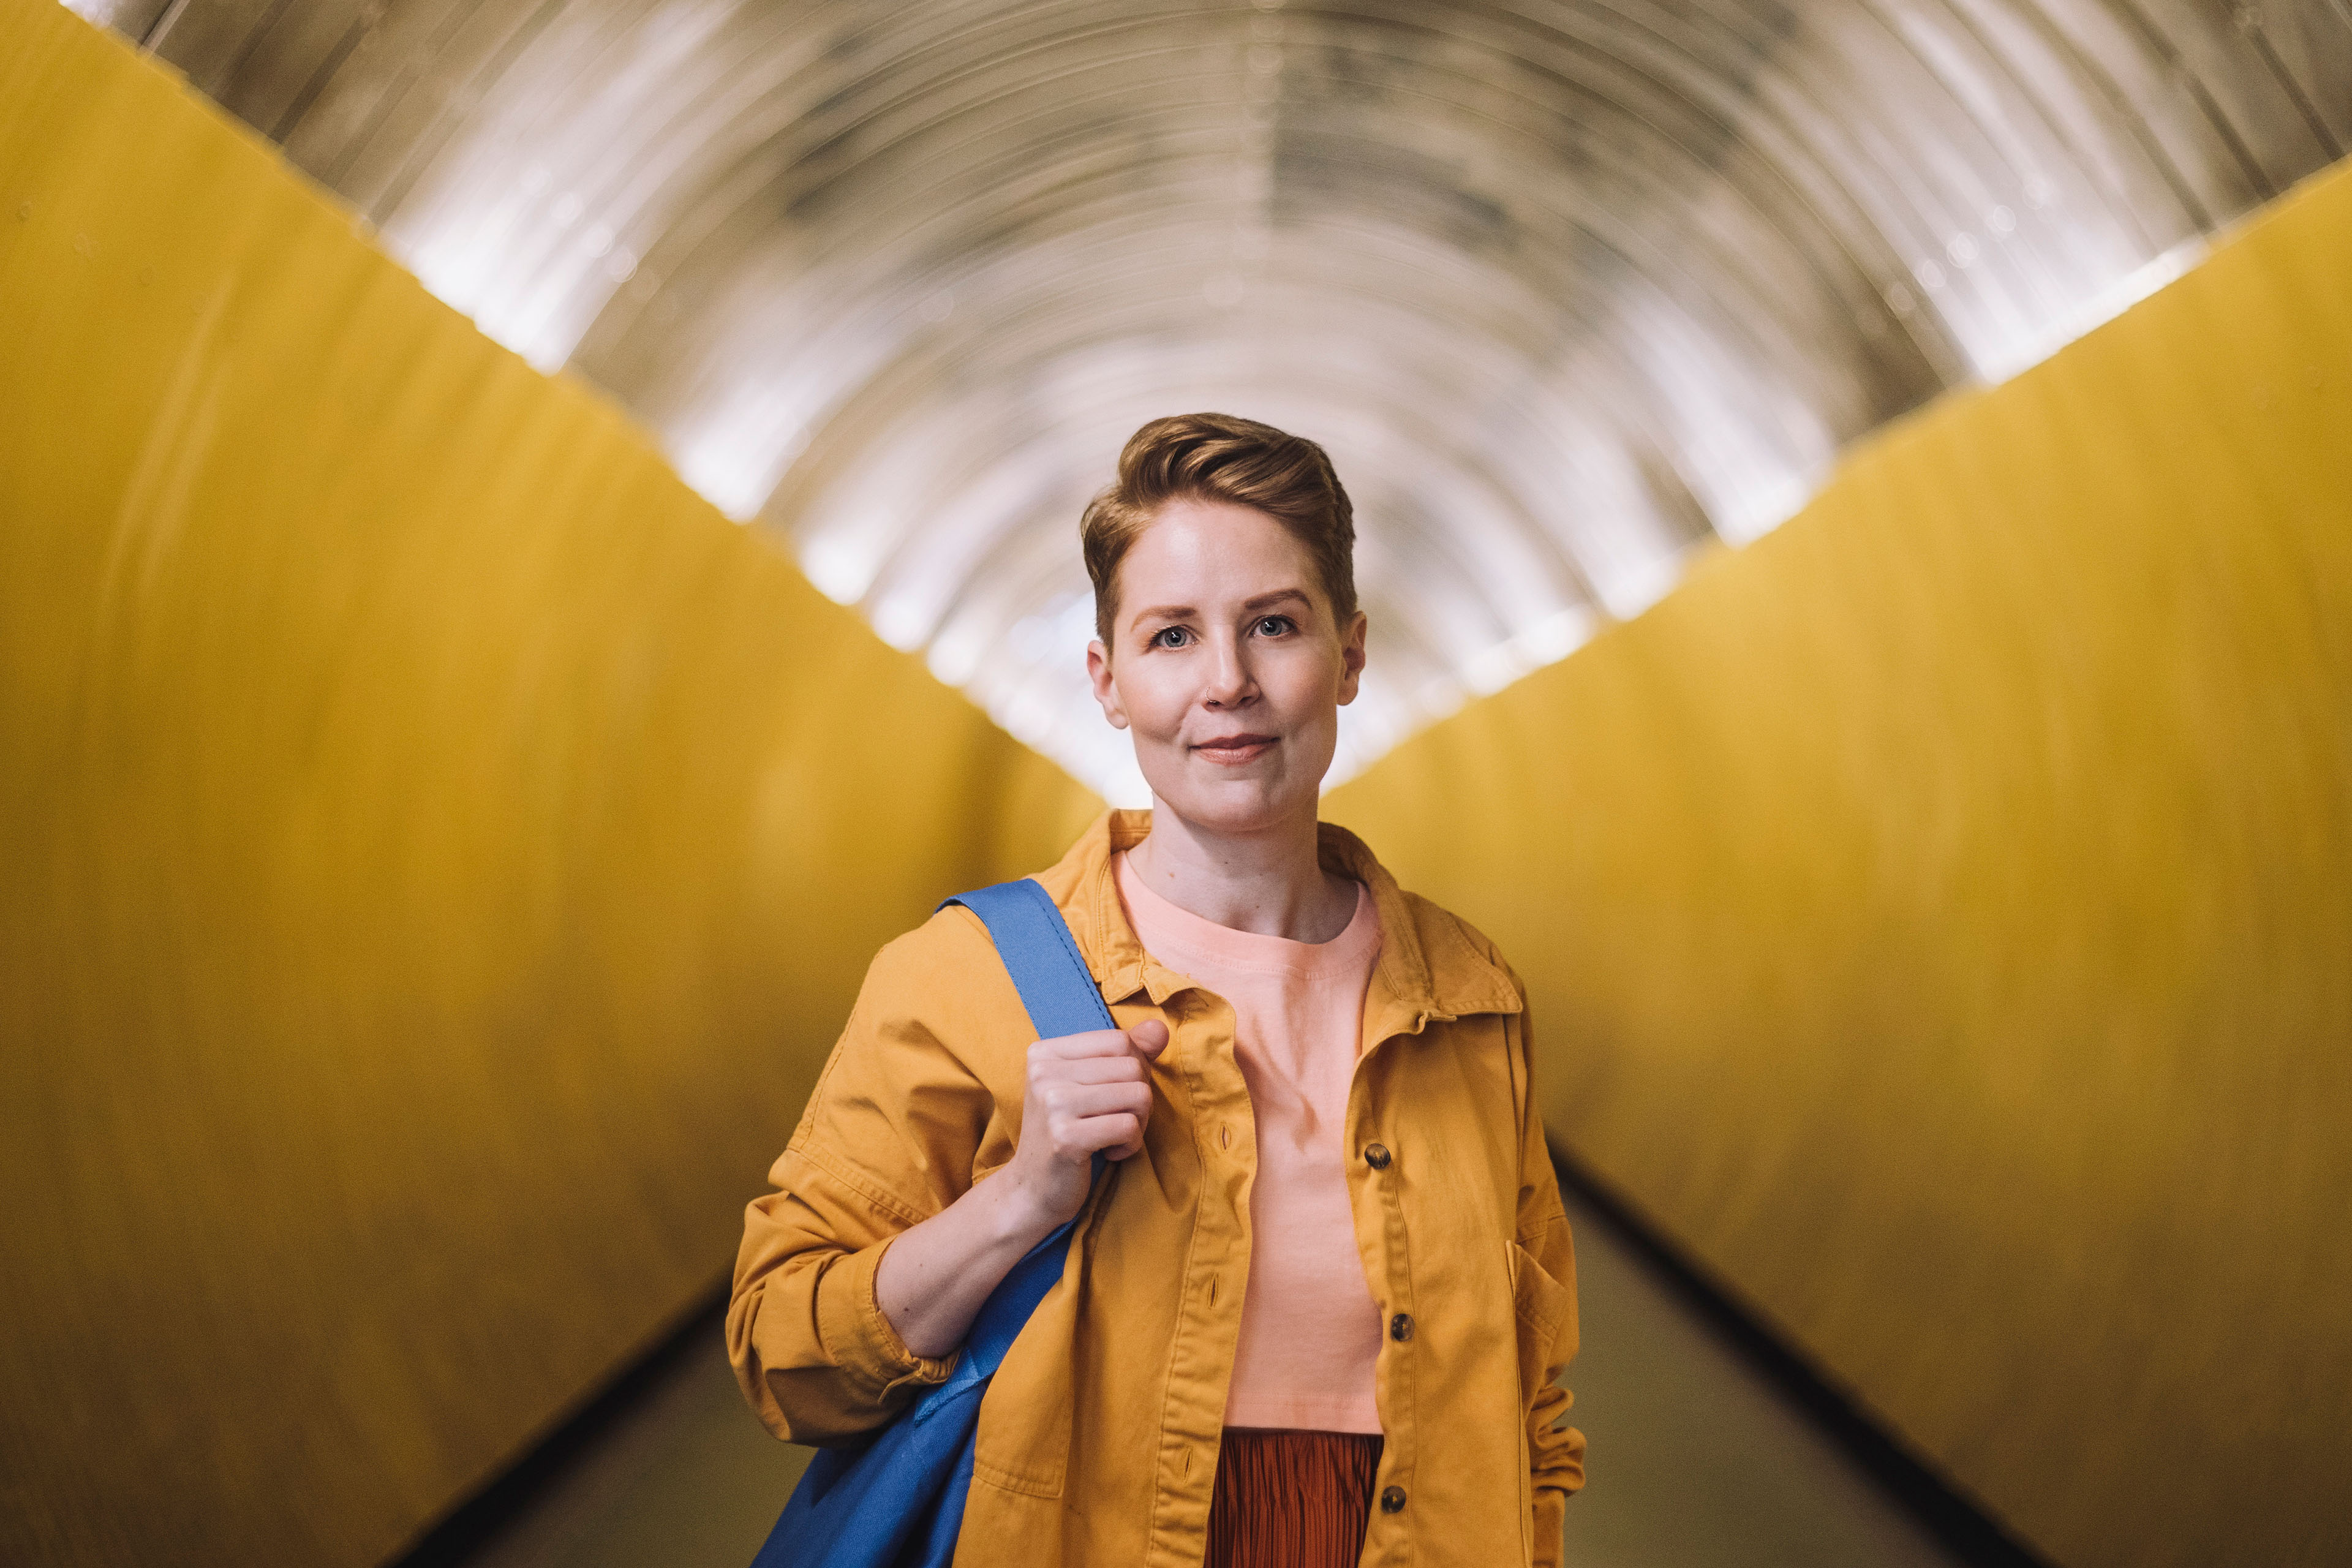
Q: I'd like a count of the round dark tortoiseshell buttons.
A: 3